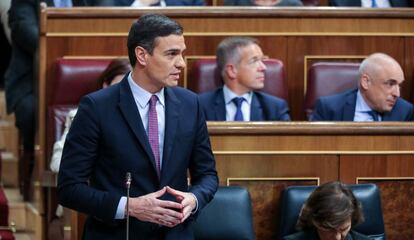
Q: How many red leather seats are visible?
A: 3